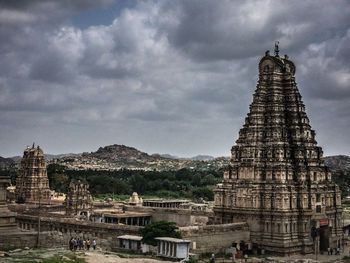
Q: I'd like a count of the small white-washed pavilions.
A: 2